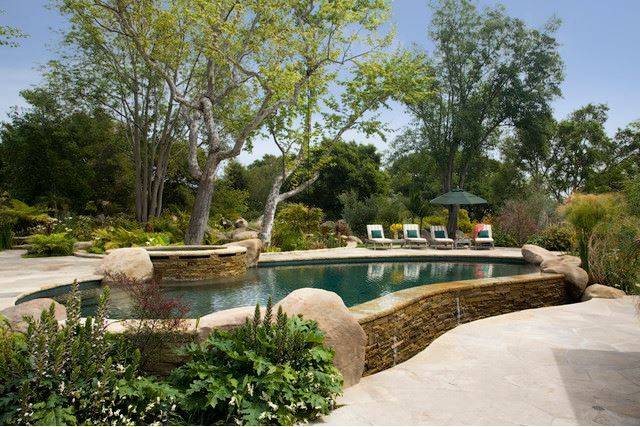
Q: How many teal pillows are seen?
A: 4